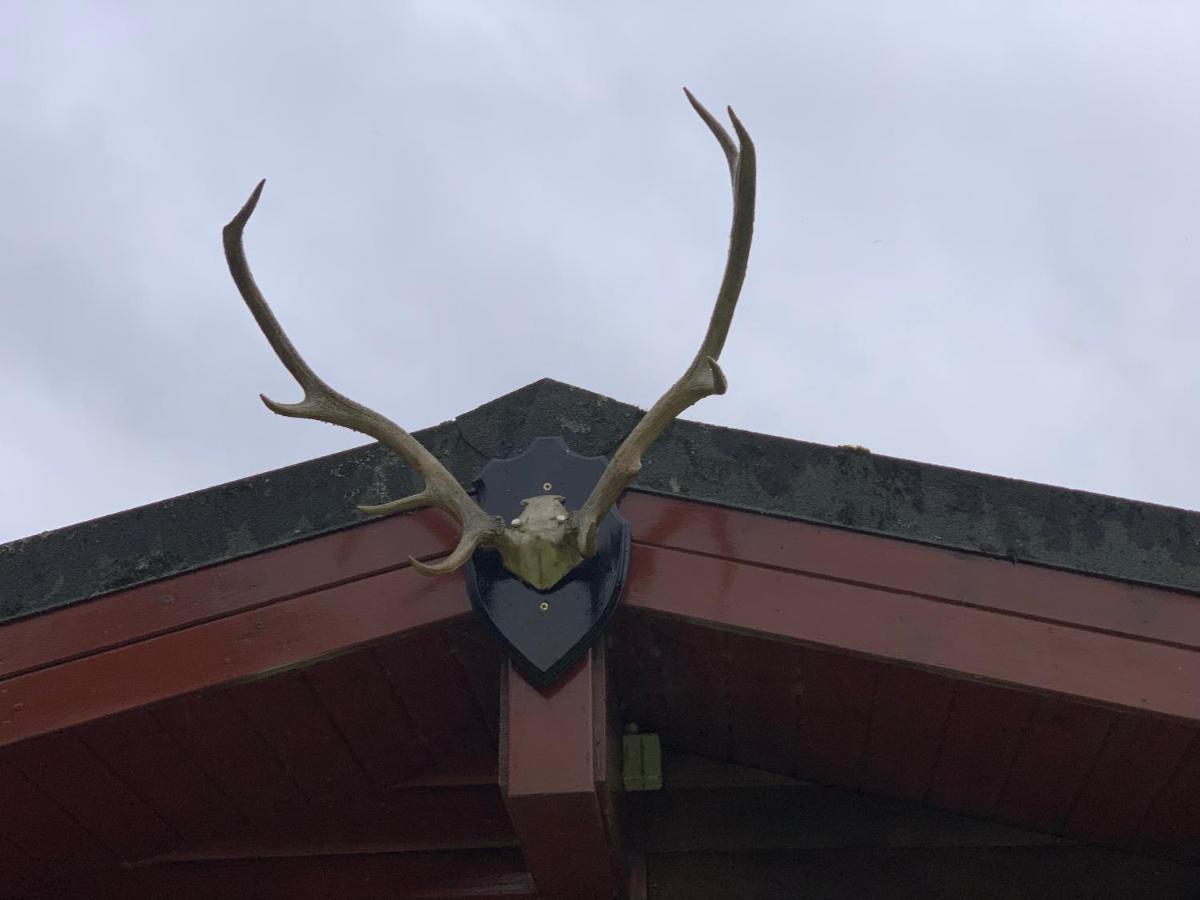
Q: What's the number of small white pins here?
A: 2